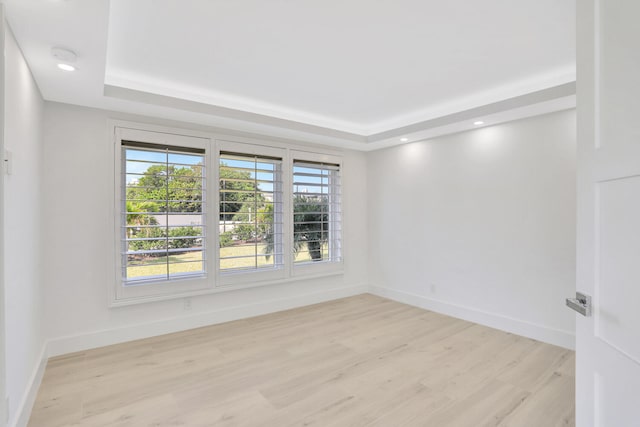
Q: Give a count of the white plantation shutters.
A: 3